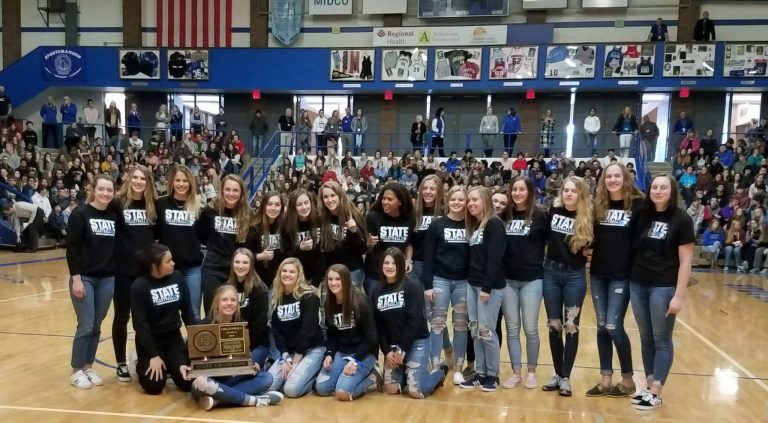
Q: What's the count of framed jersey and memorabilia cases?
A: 10